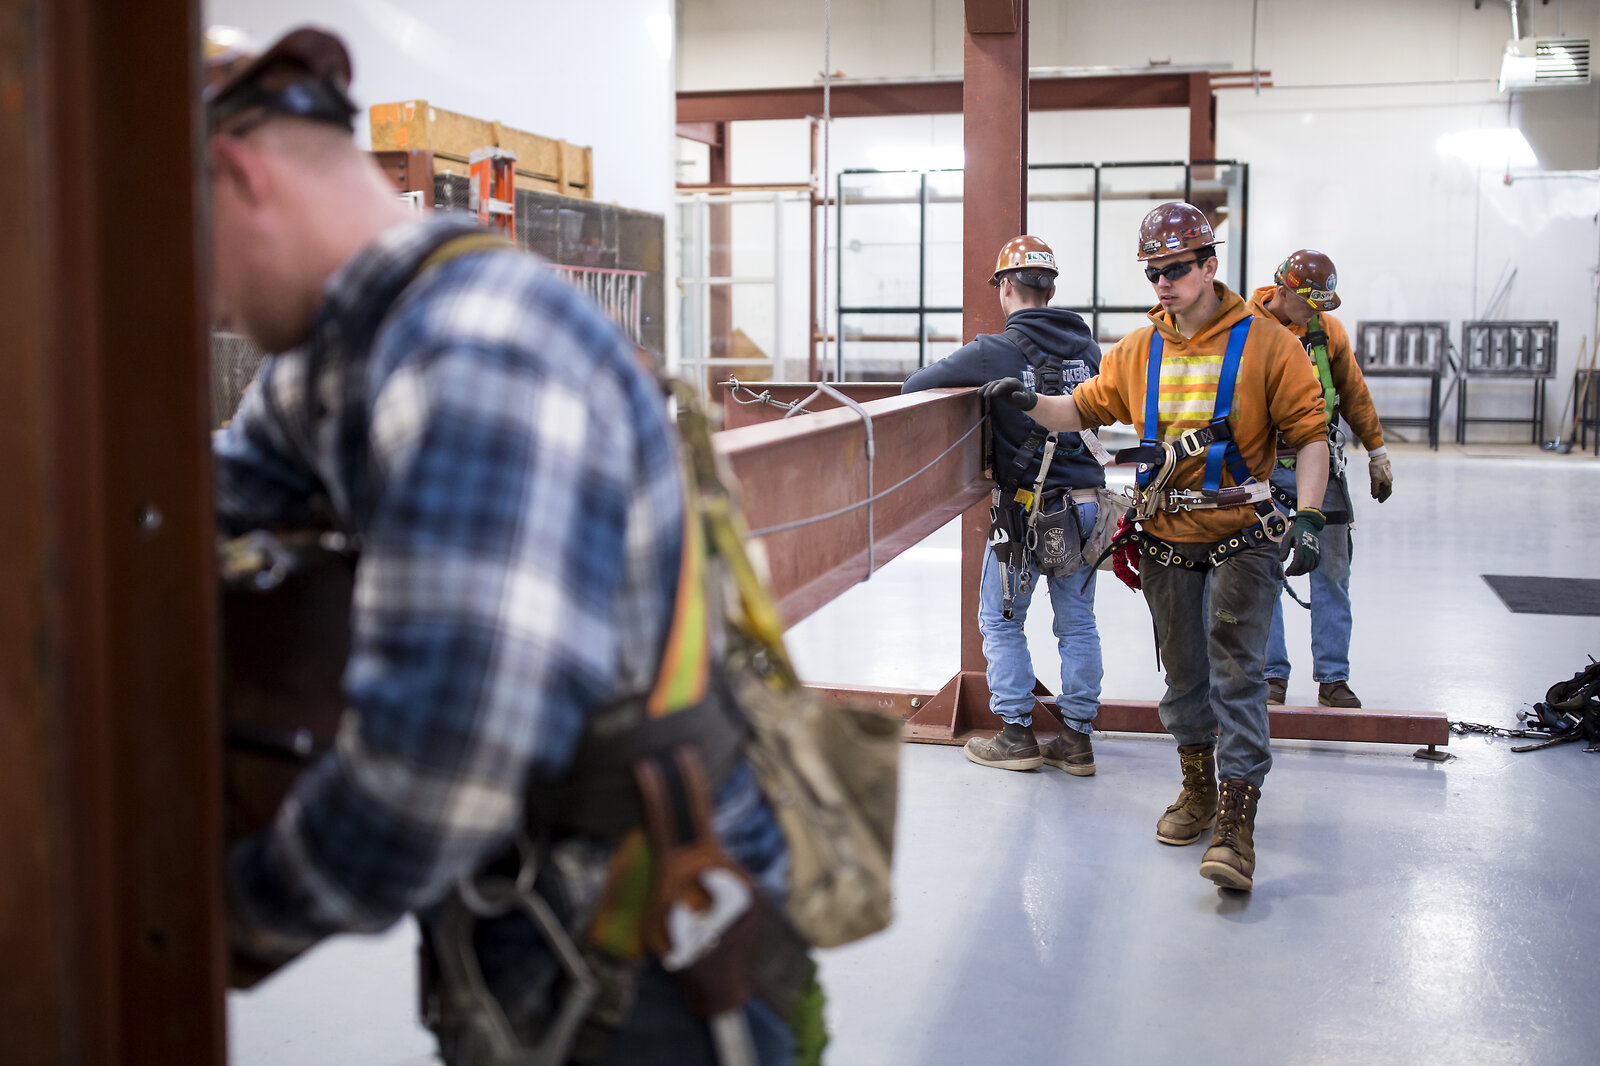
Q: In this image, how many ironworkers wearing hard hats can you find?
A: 4